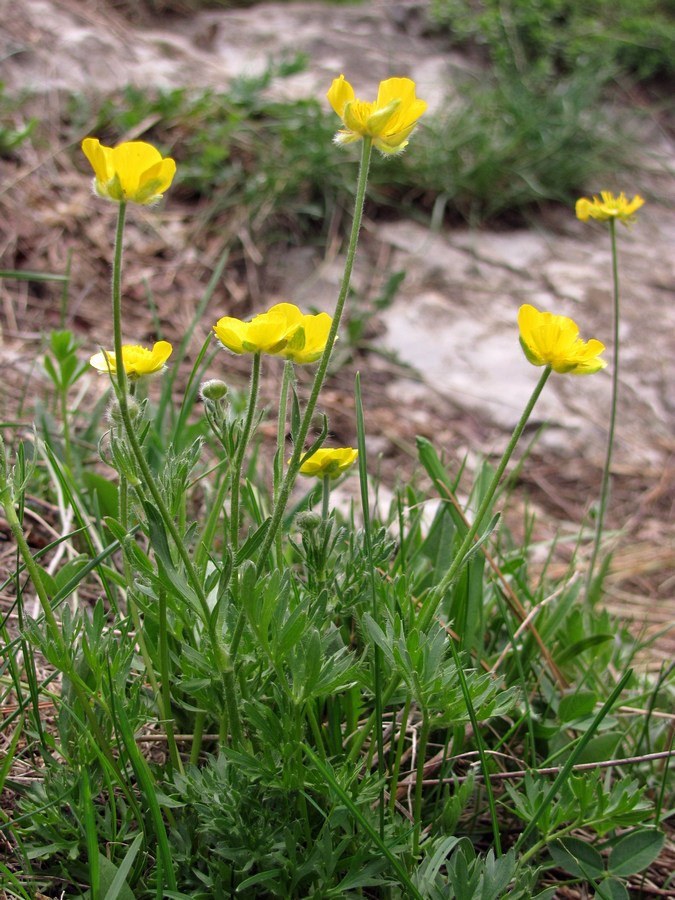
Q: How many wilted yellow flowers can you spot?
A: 0